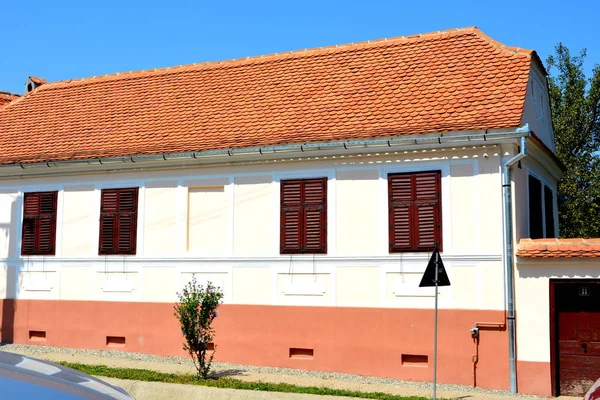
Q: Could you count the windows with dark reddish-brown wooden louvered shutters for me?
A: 4